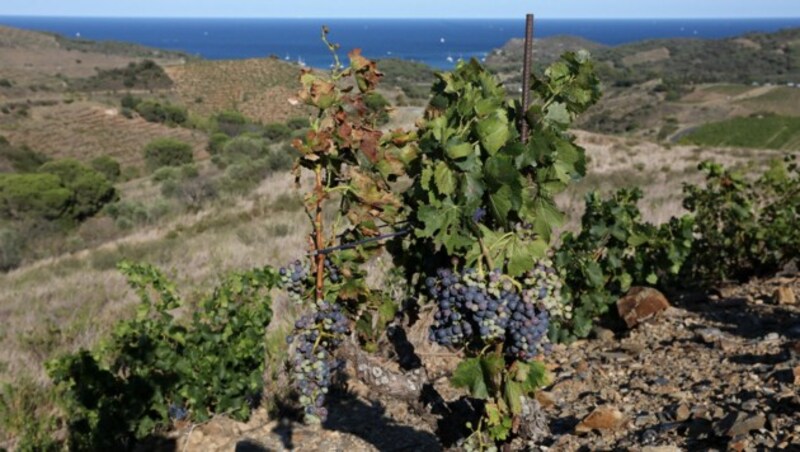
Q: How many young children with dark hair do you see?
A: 0